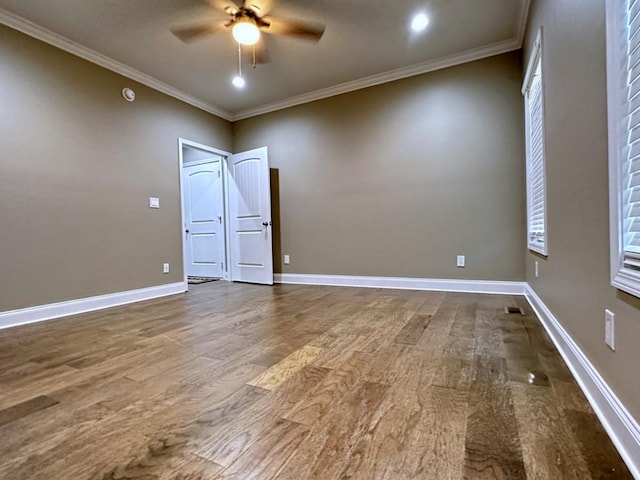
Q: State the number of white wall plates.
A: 6